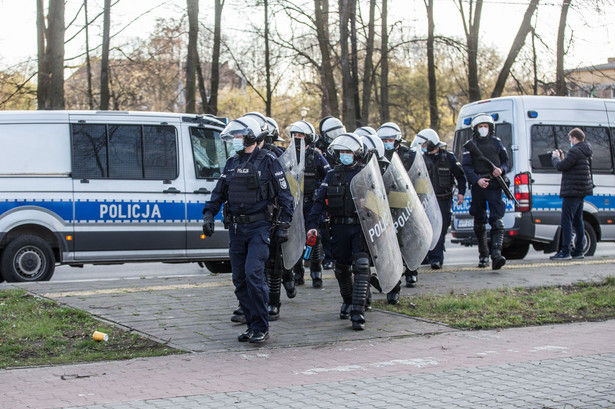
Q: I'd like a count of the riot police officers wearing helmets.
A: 11